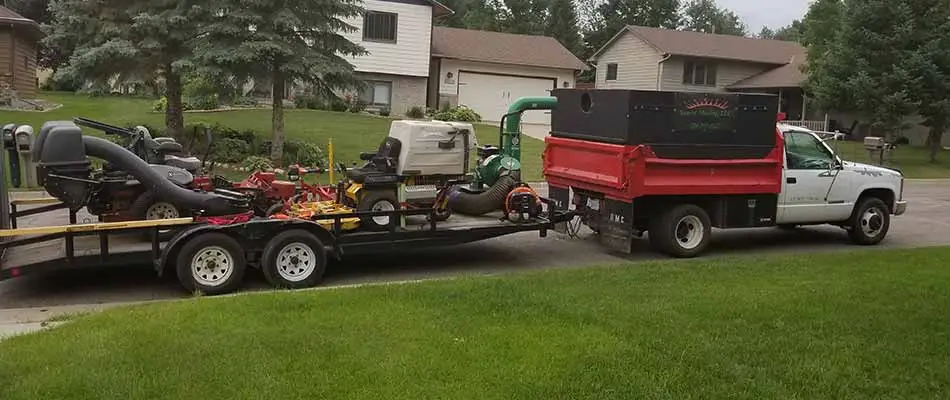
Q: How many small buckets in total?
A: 0